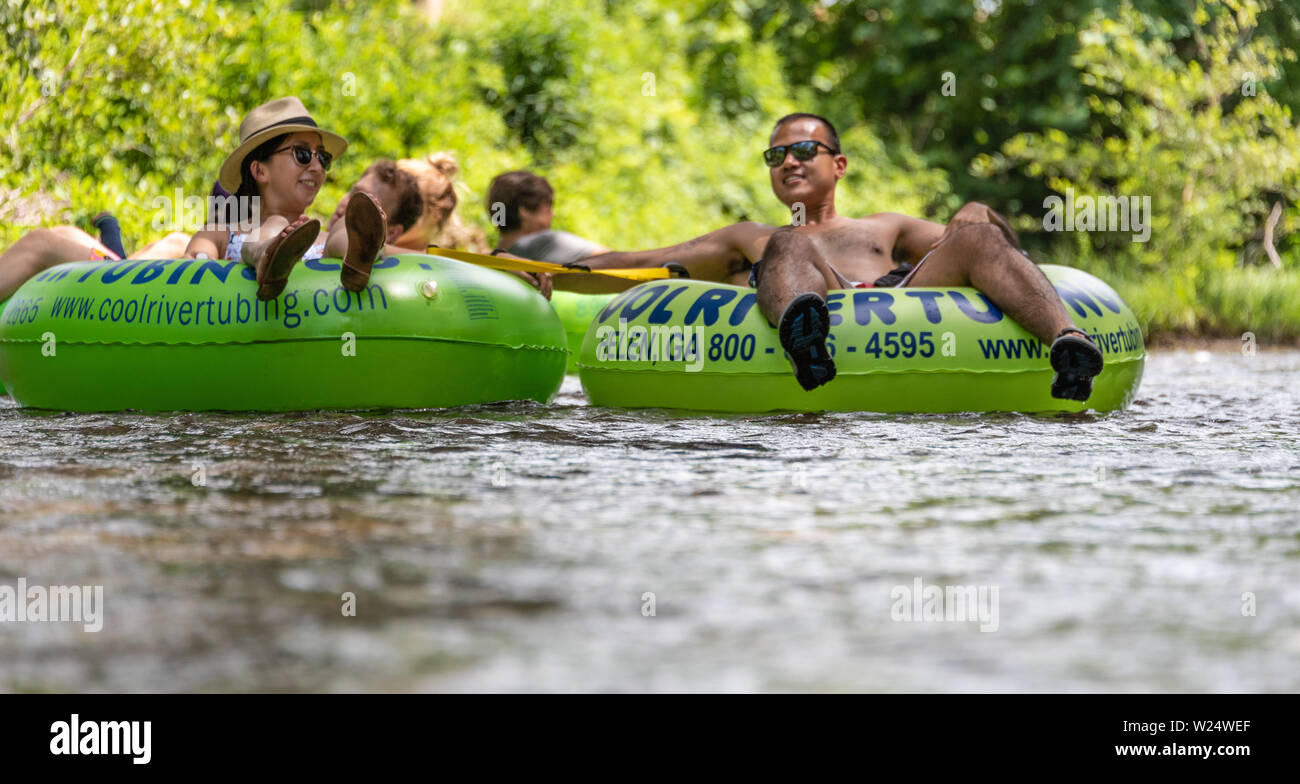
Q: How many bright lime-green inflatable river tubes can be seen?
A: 3